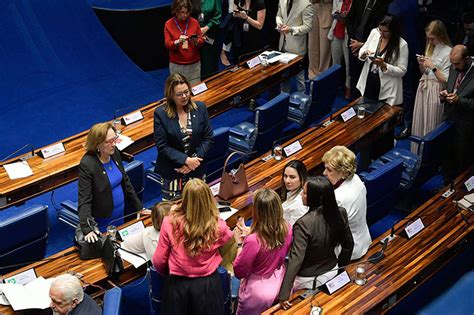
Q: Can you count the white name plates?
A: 12